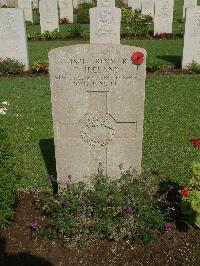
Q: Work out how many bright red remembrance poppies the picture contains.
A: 1